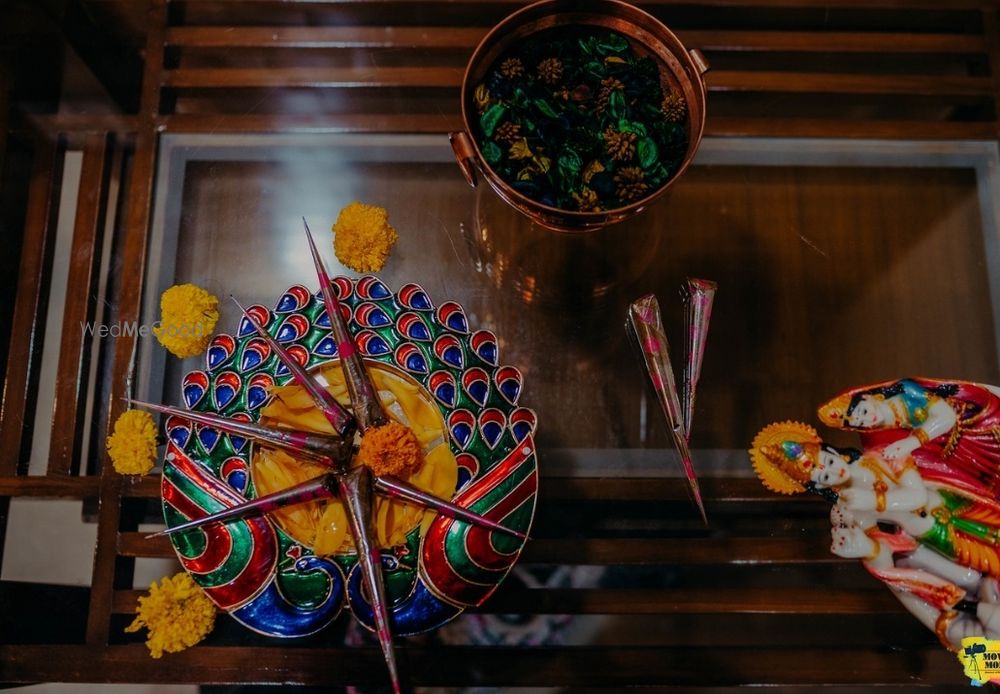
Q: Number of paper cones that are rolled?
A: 8